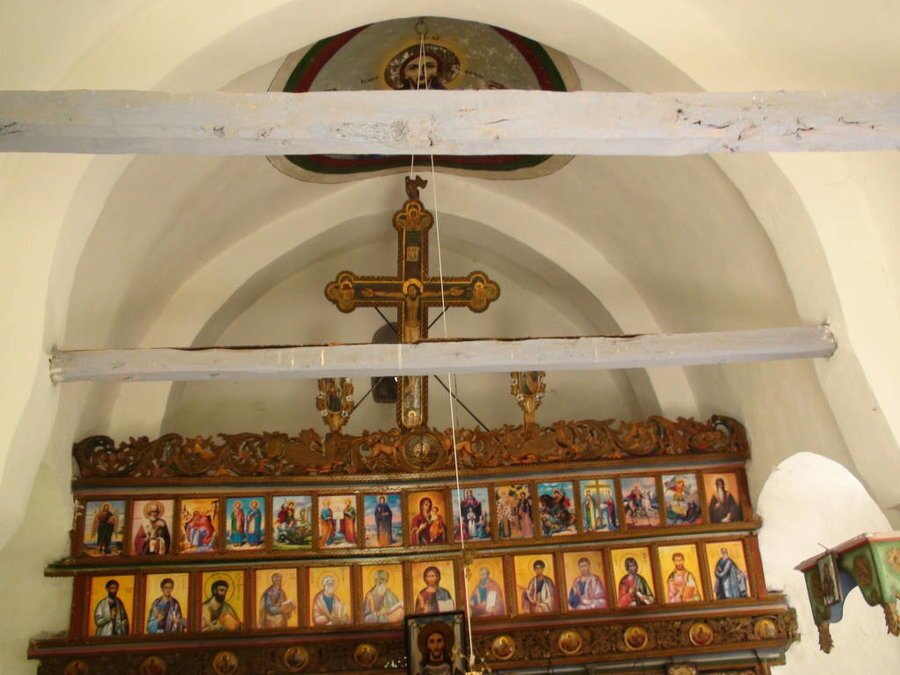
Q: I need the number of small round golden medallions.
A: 10